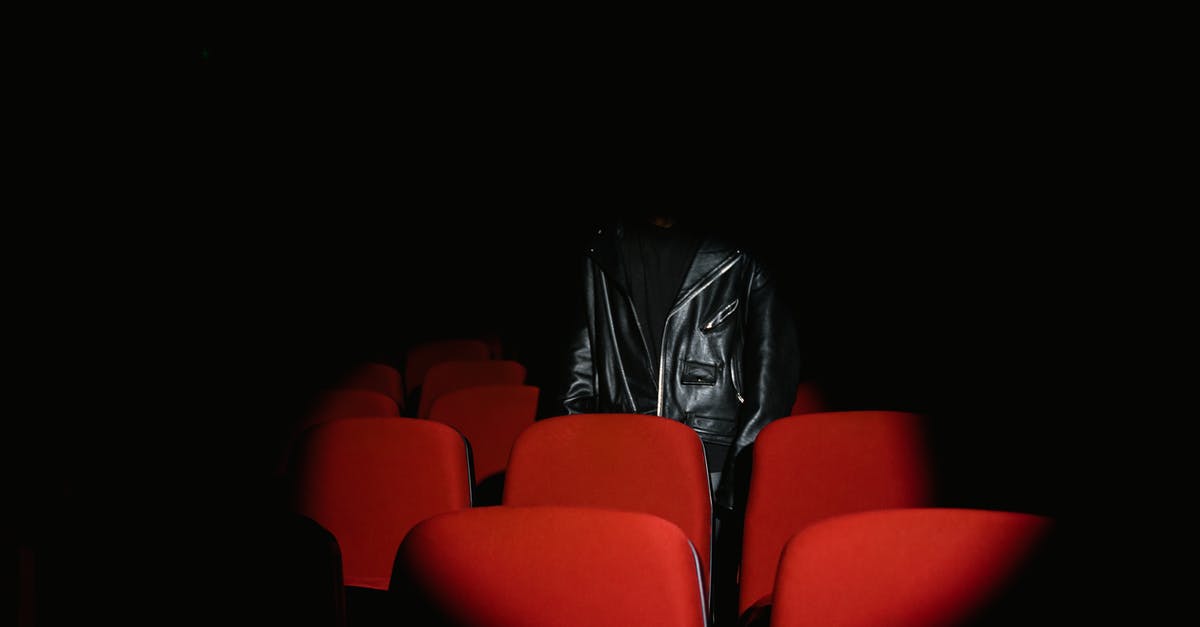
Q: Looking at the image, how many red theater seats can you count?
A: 11